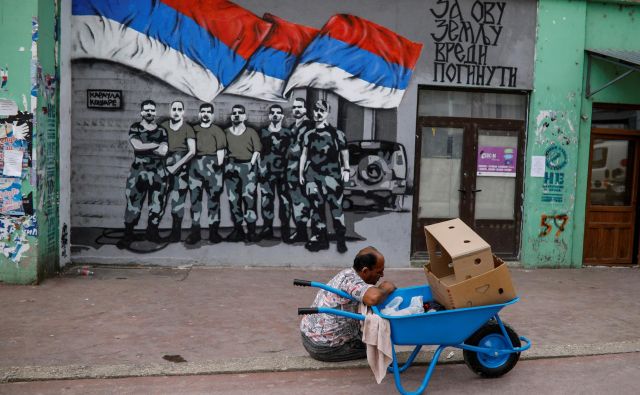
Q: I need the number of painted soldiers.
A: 7